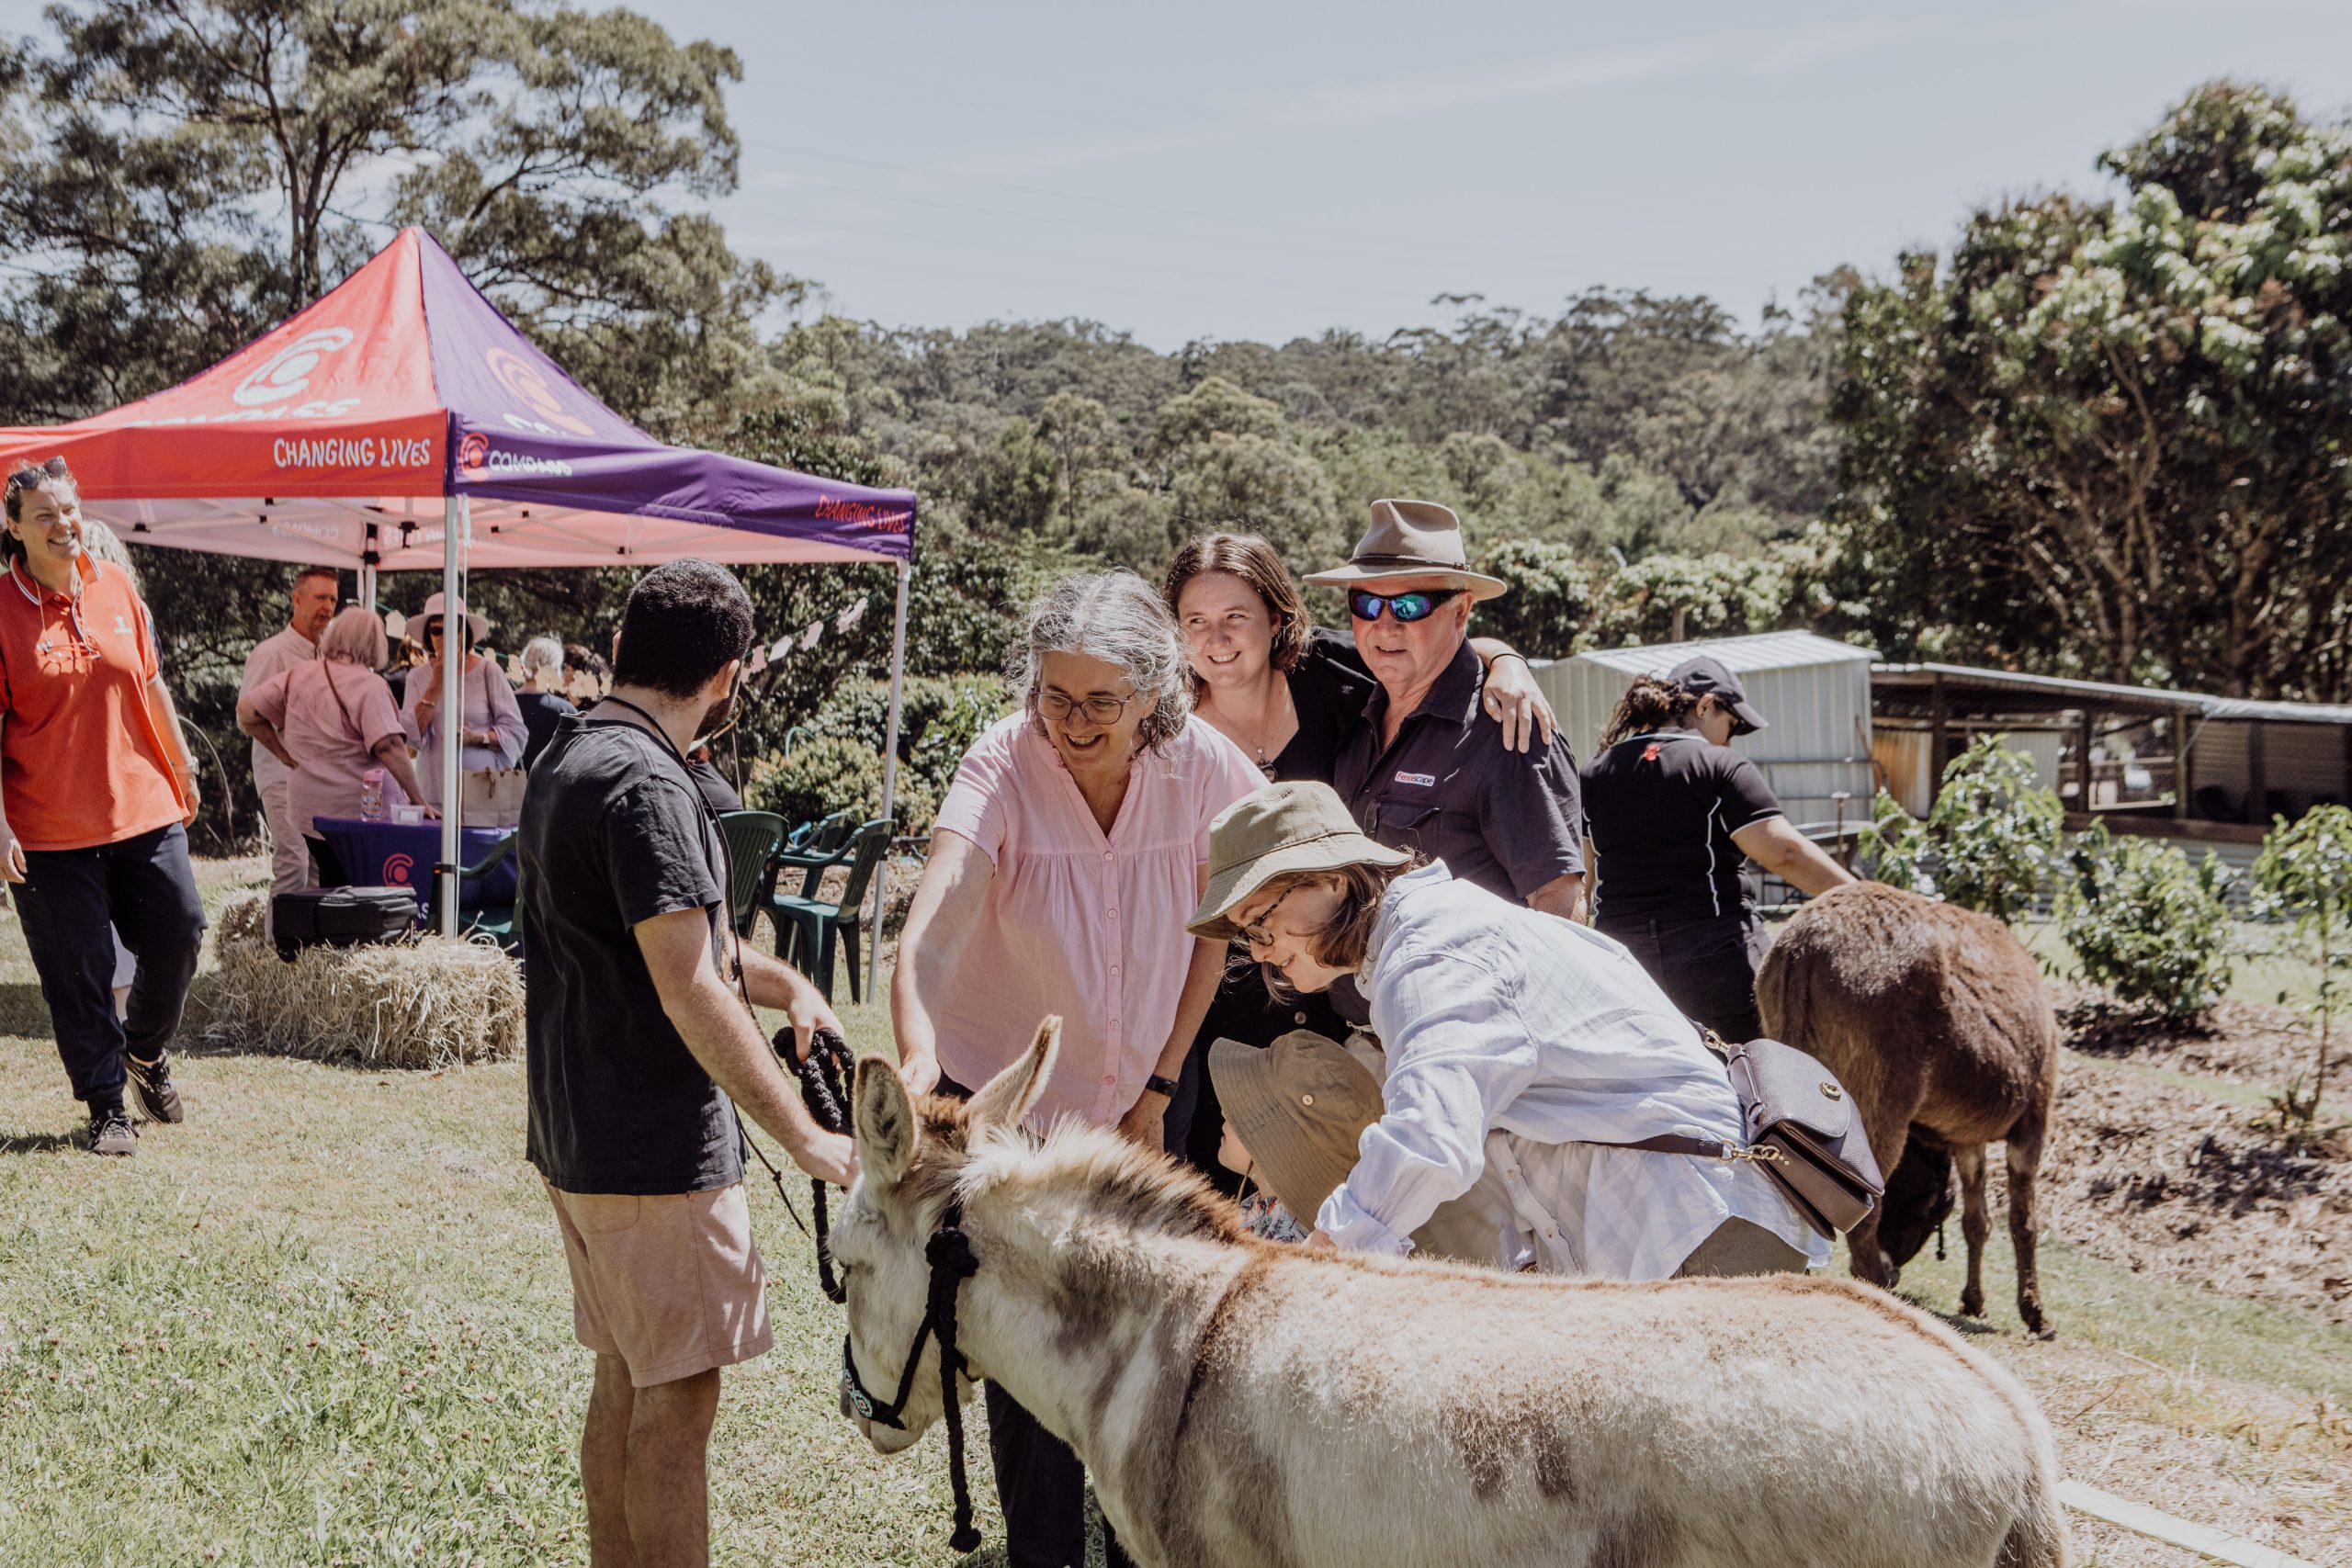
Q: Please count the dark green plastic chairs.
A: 4